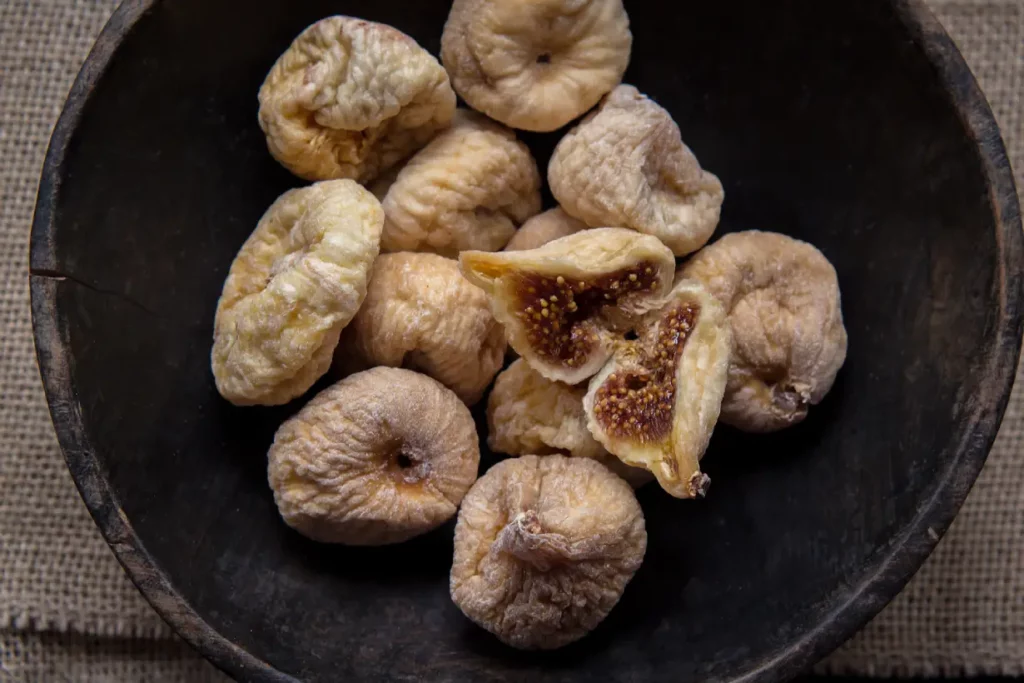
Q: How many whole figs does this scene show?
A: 11